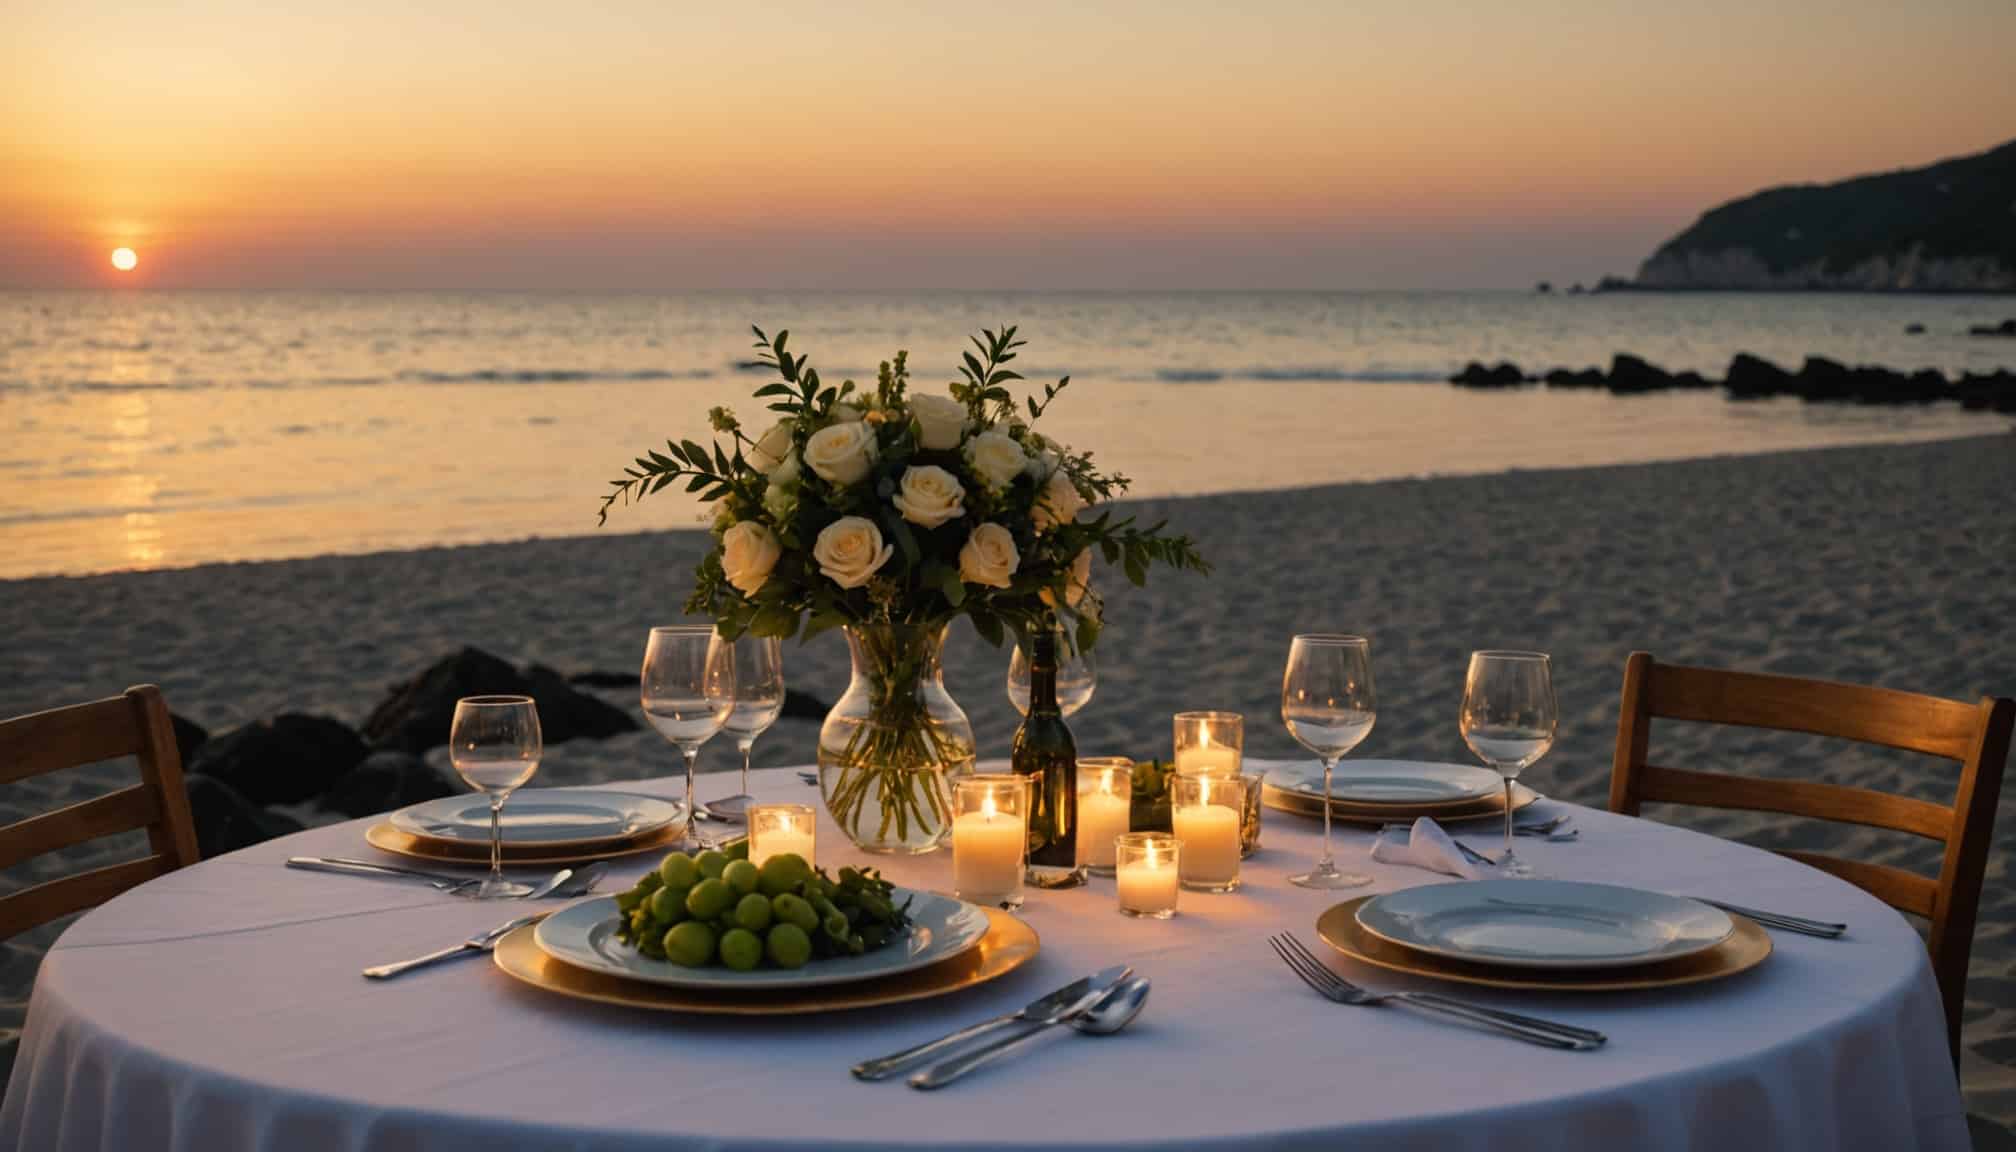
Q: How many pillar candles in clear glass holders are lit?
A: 6